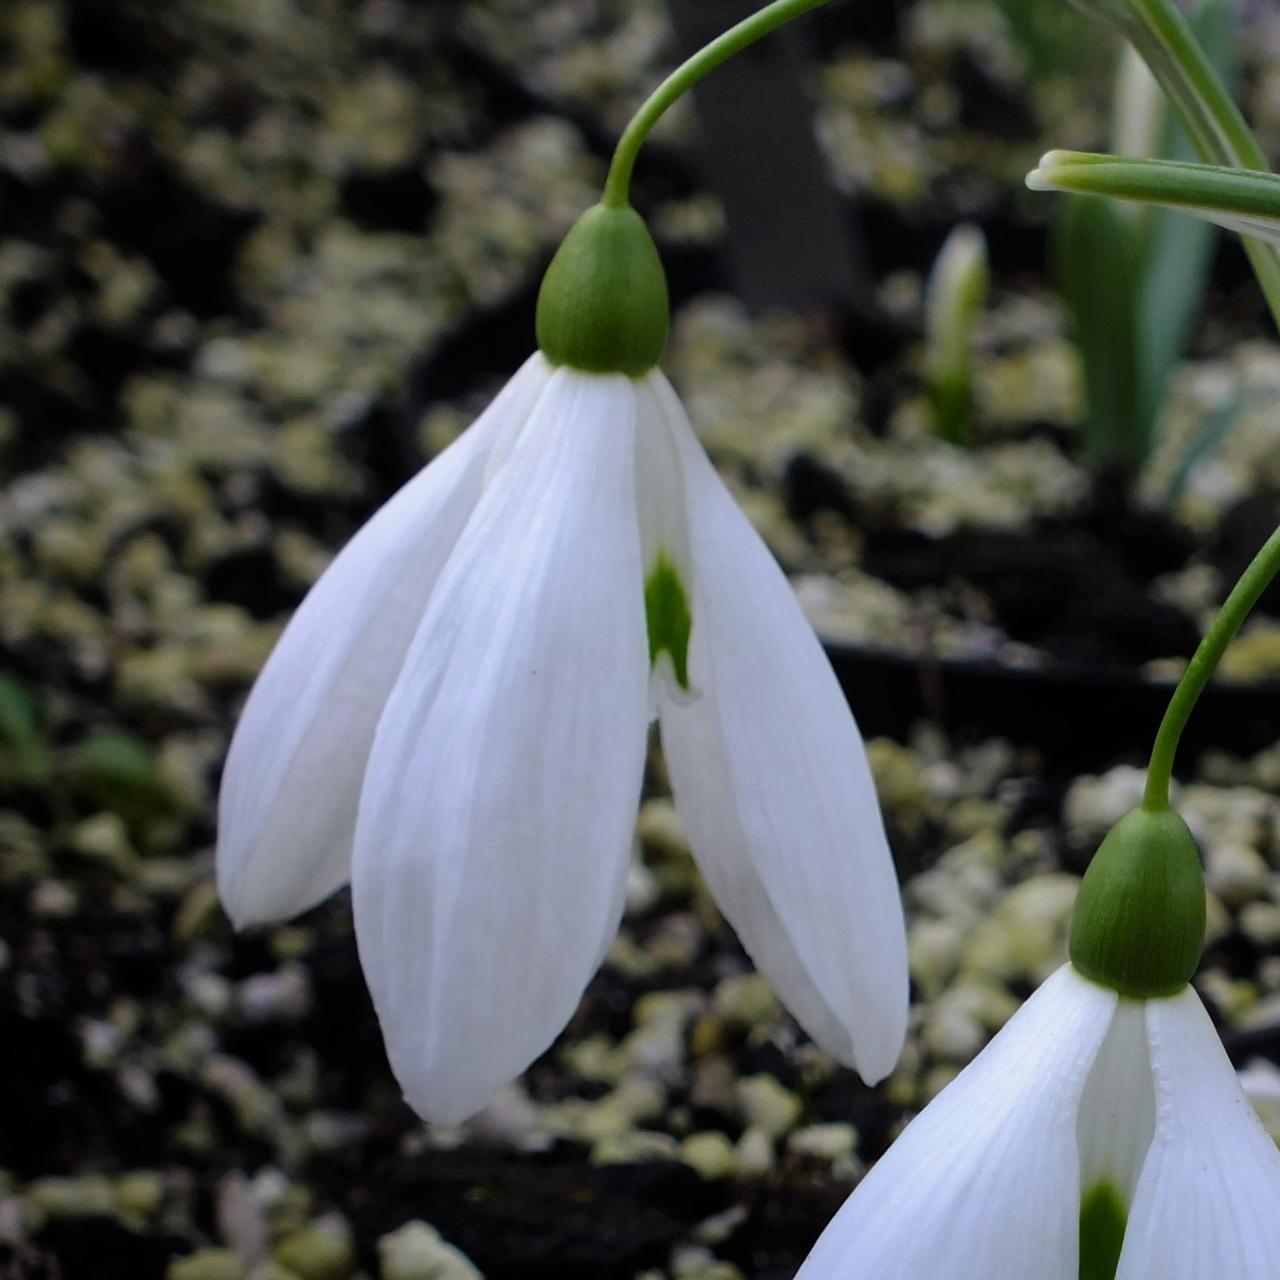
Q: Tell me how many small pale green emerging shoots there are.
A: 1